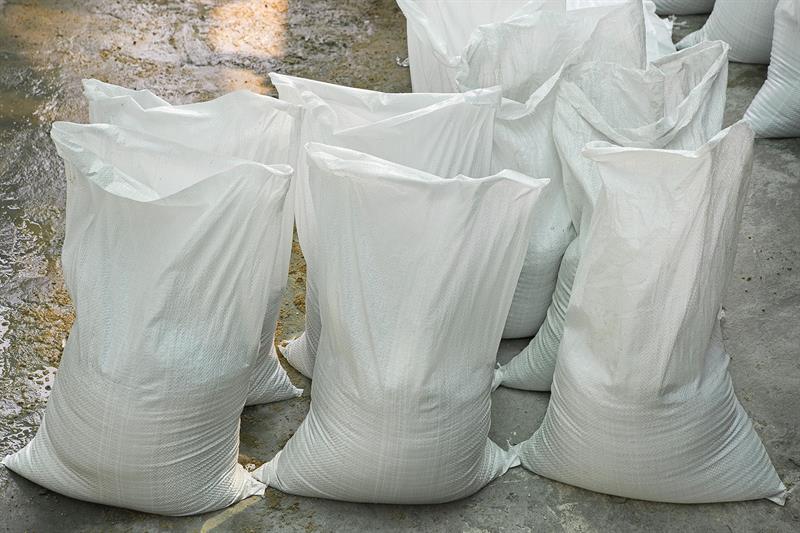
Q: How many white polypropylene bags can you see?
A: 12